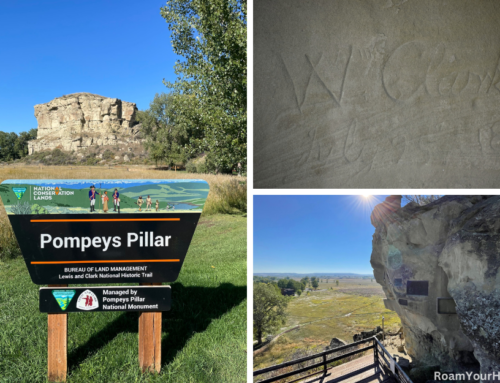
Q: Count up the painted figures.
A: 6